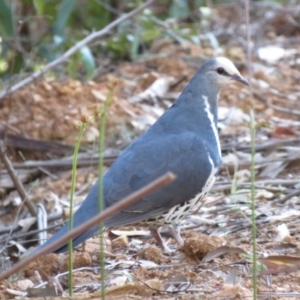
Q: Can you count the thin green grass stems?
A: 3